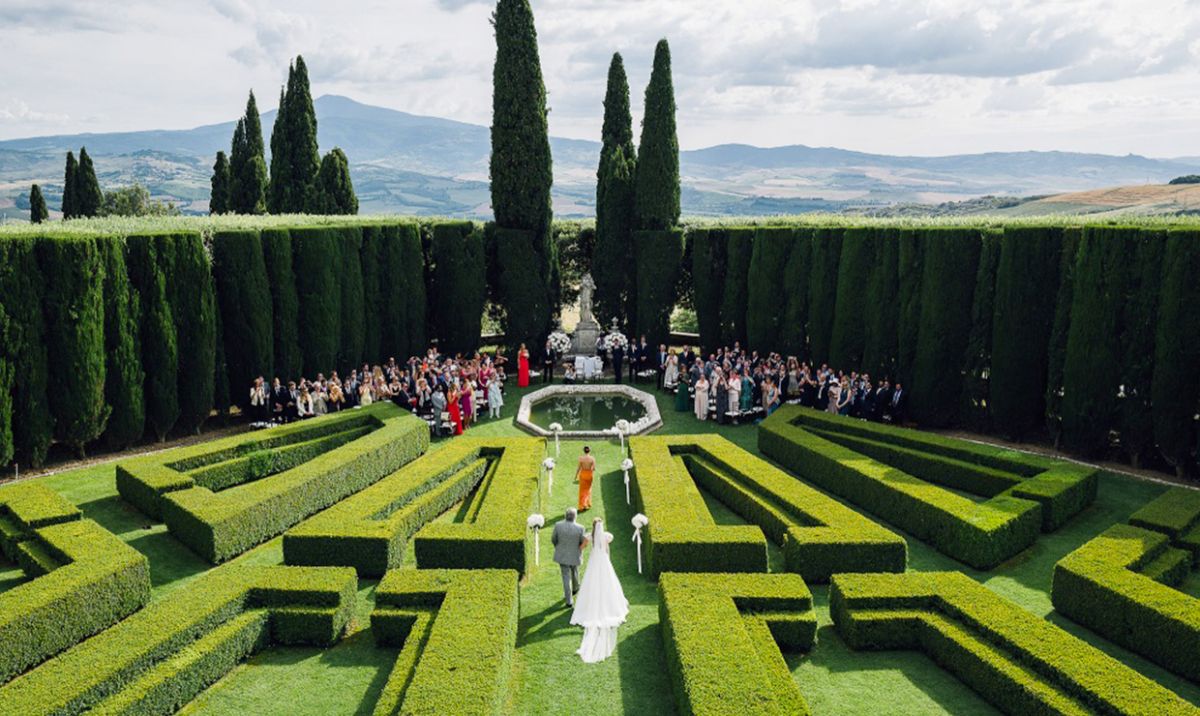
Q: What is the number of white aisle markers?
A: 6